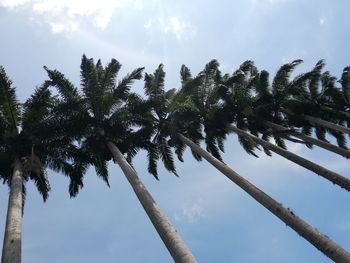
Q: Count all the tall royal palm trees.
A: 7